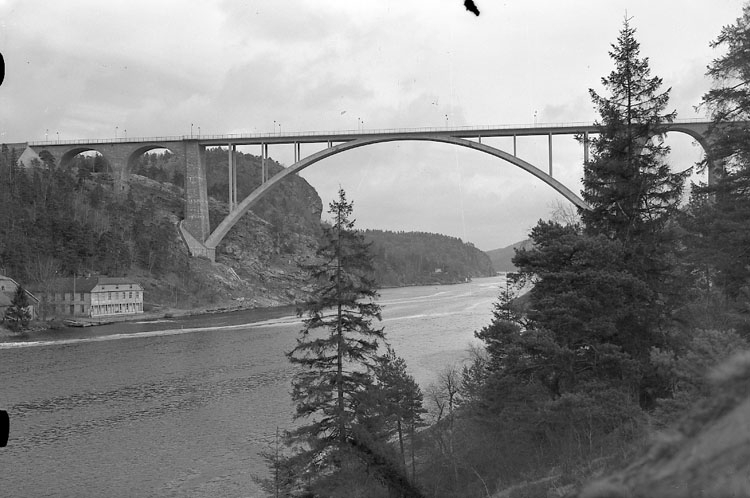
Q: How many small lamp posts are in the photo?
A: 14